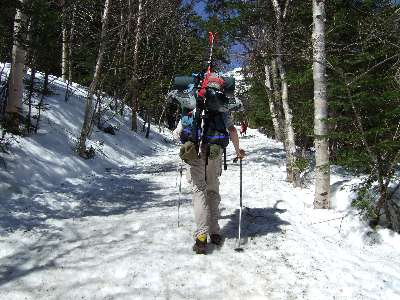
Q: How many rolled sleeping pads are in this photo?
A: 1